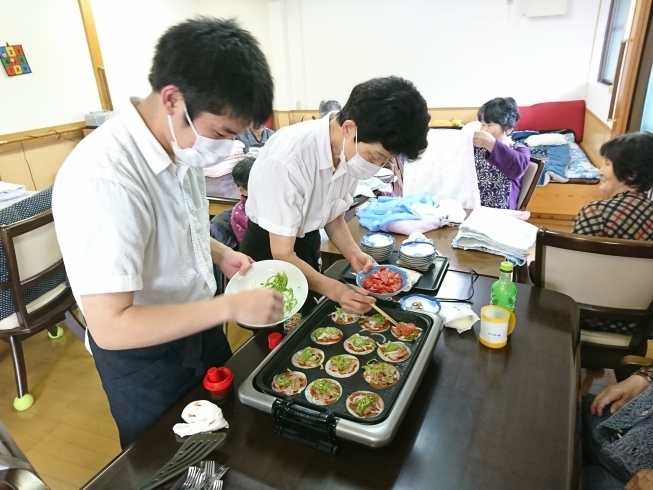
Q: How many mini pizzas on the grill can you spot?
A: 12